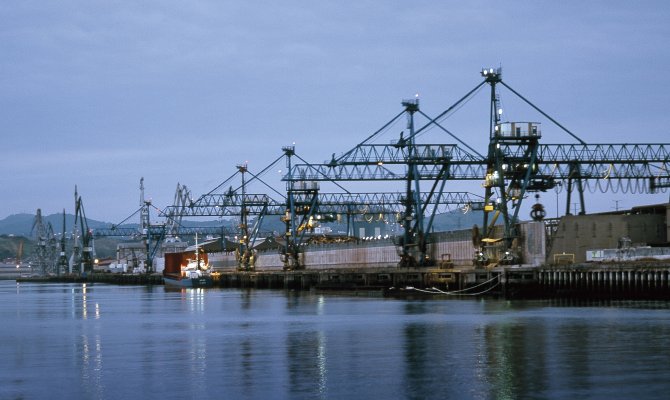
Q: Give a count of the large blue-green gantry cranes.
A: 5